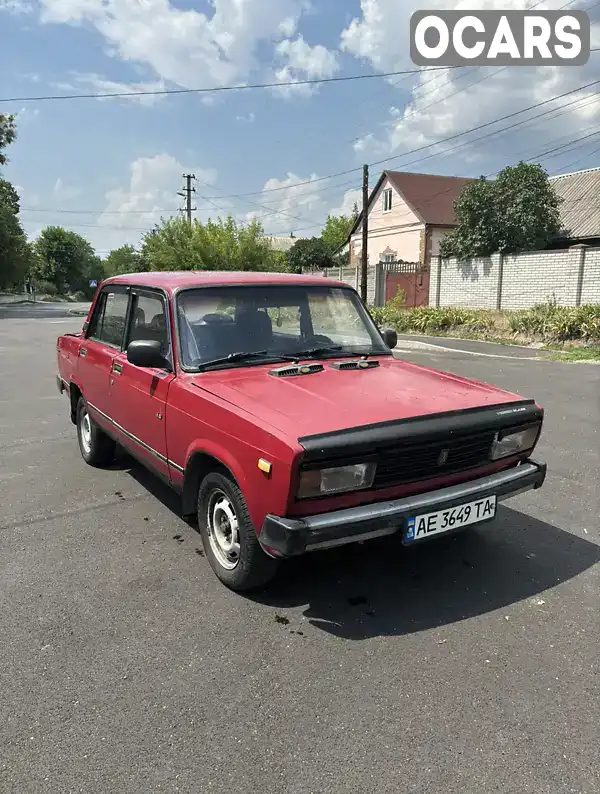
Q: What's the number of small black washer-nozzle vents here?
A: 2